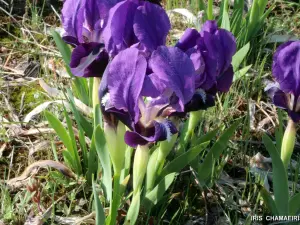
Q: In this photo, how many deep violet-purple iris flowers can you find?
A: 5